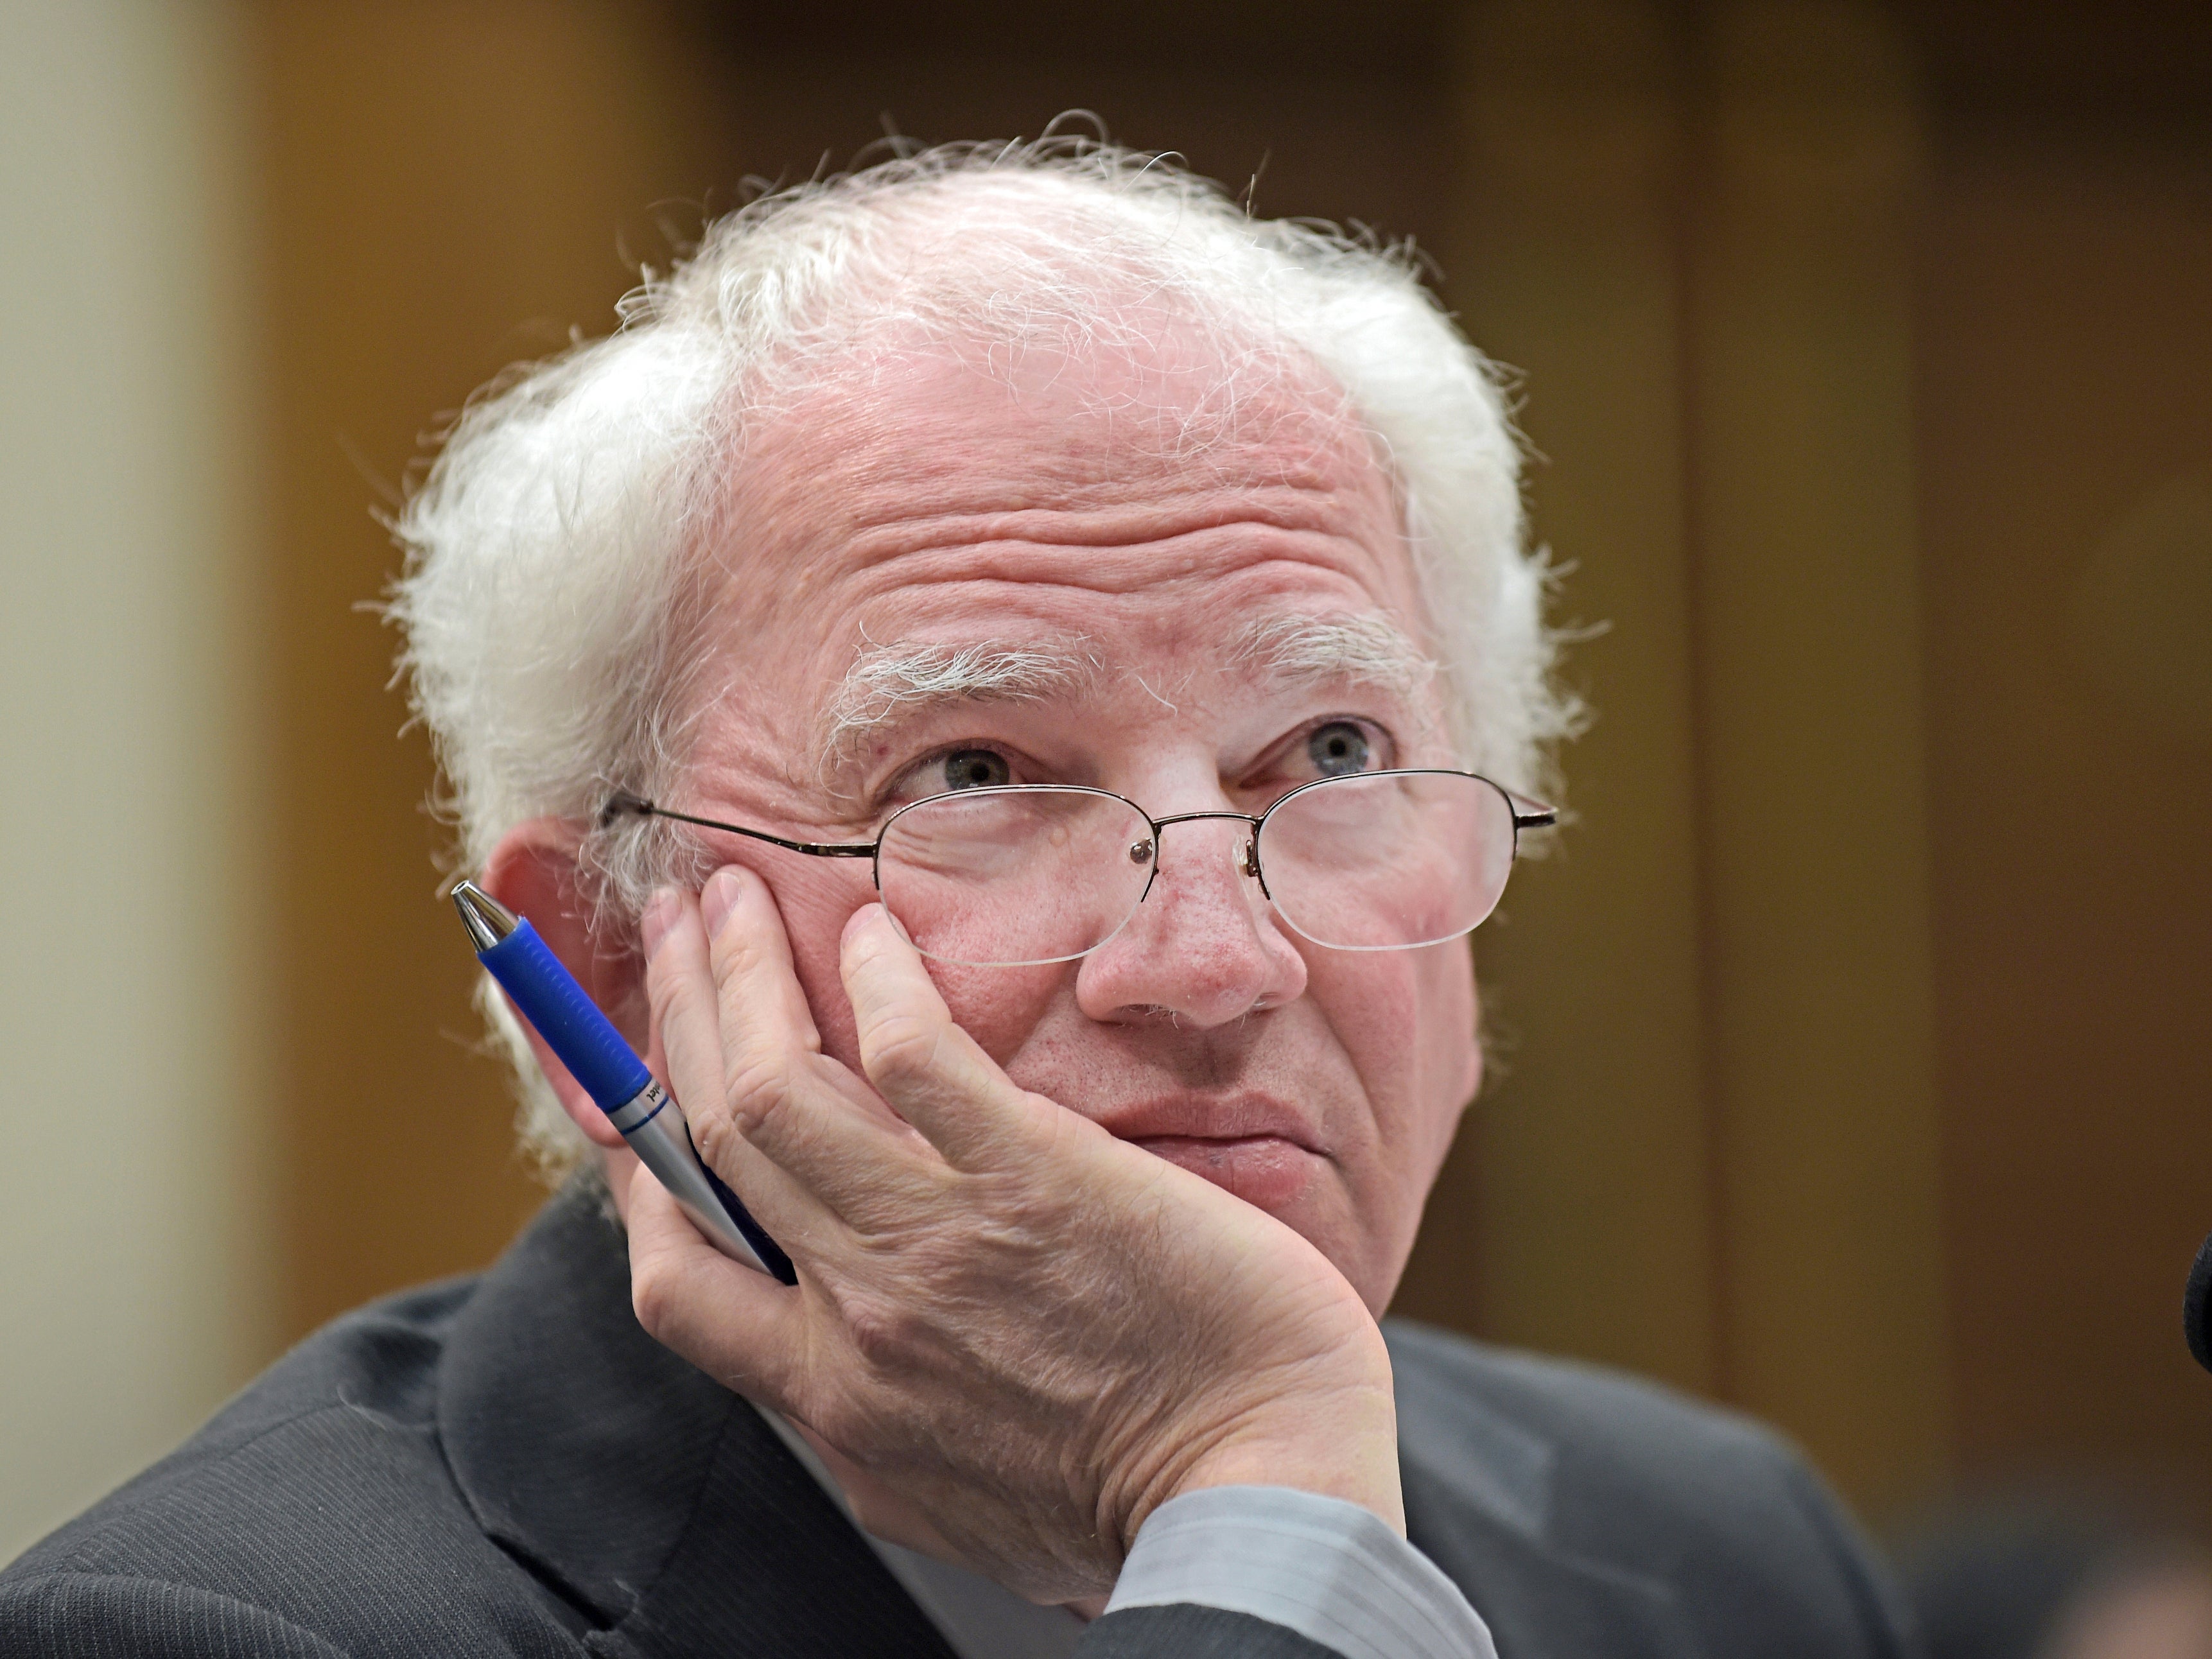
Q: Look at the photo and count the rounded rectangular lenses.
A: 2